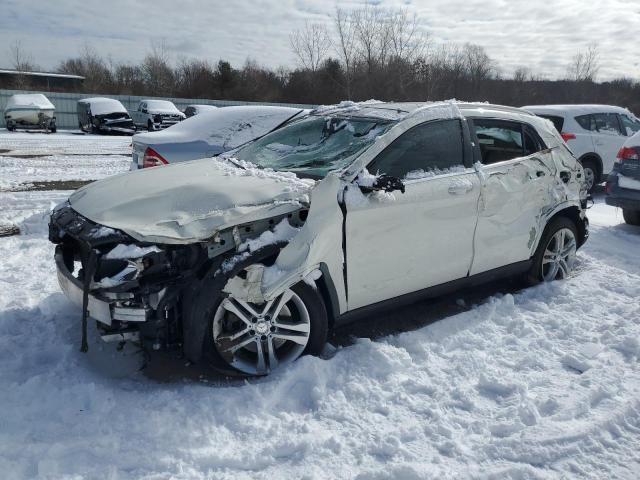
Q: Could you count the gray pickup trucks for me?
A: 1